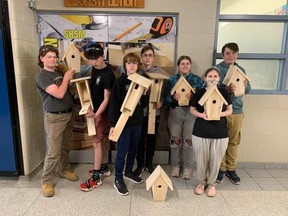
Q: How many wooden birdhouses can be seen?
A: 8